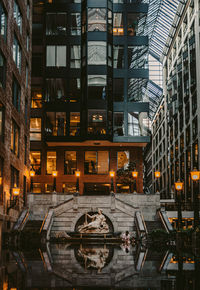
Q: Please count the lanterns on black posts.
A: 9